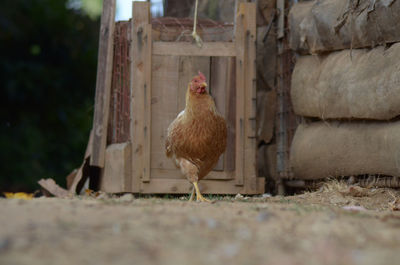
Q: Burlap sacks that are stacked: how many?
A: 3